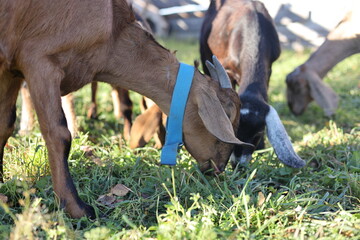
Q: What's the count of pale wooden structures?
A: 1